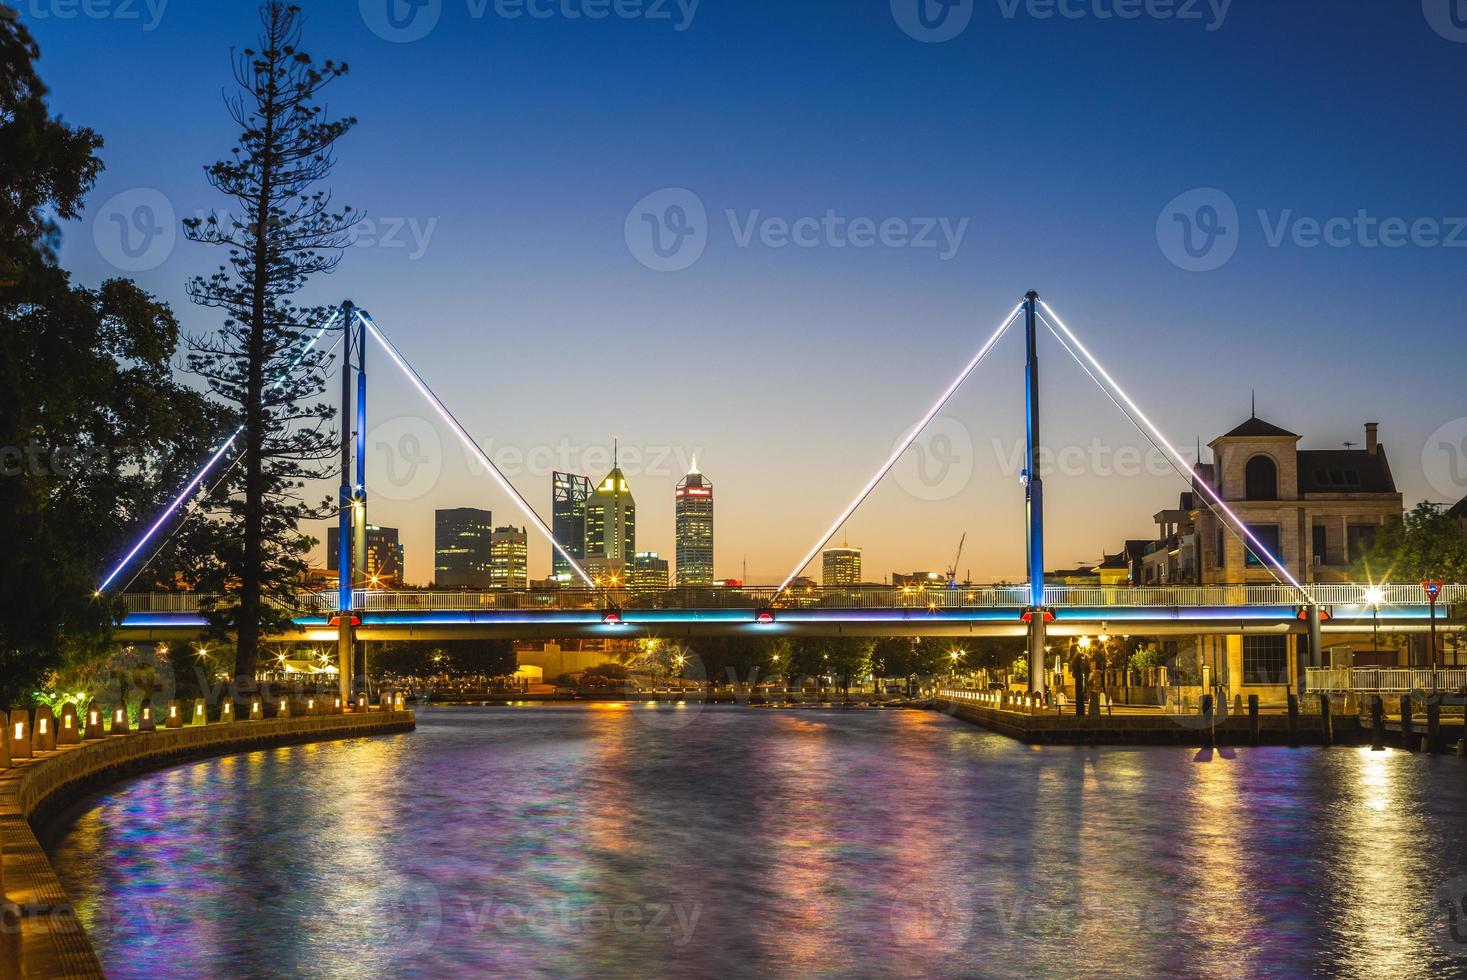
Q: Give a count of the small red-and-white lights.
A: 2